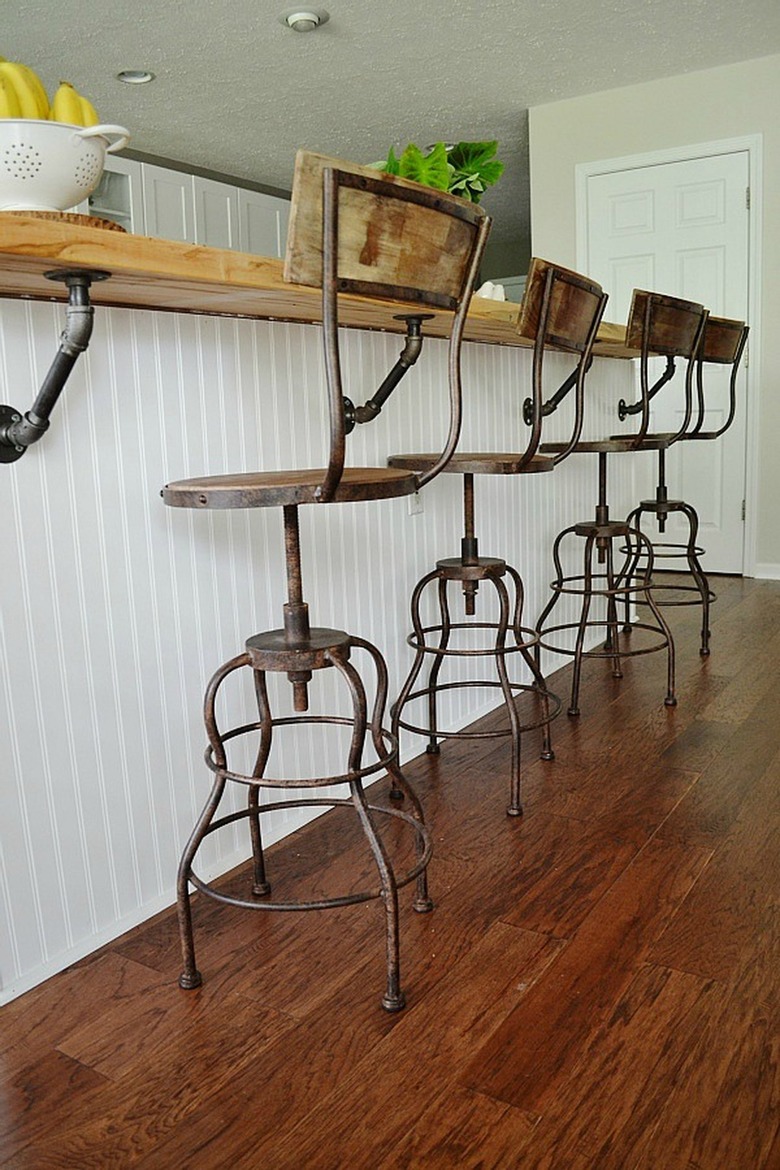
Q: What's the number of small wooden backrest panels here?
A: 4